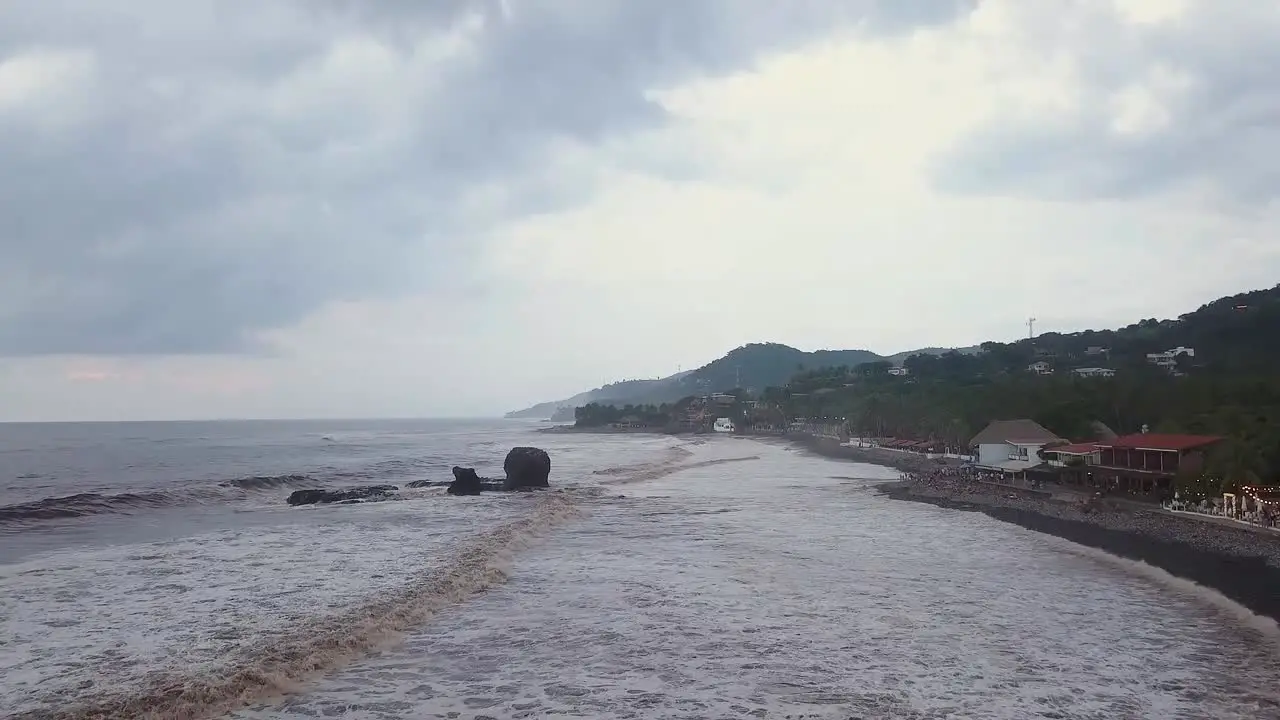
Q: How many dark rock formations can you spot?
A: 3